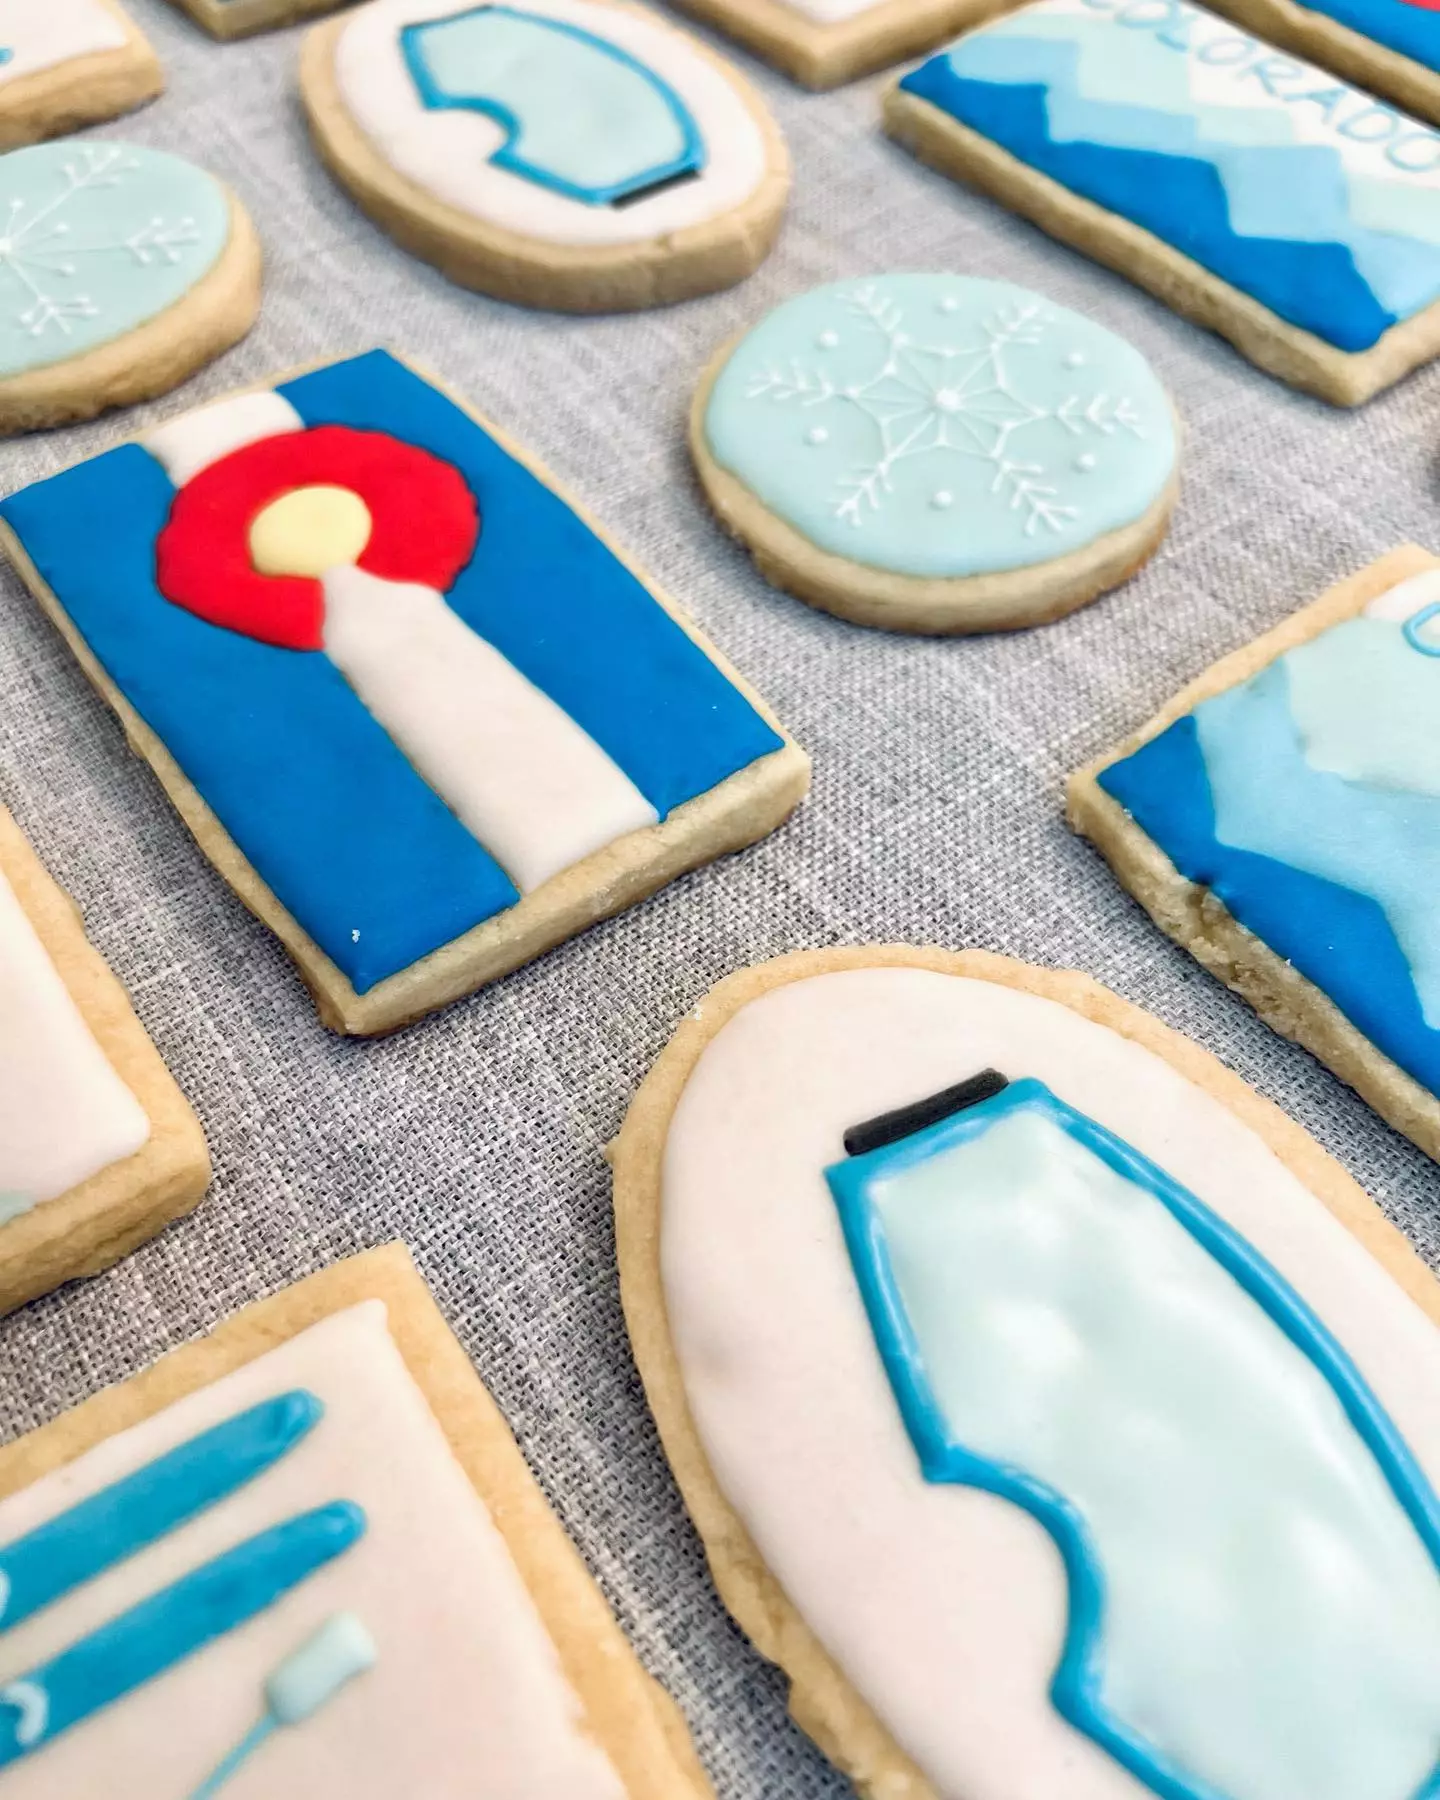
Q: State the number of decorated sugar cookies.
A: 13